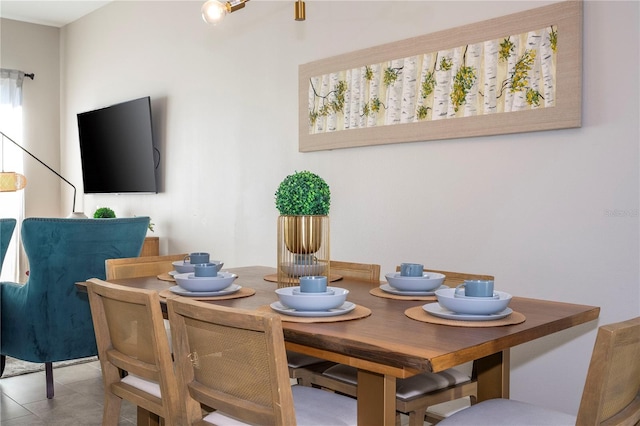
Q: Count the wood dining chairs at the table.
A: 6